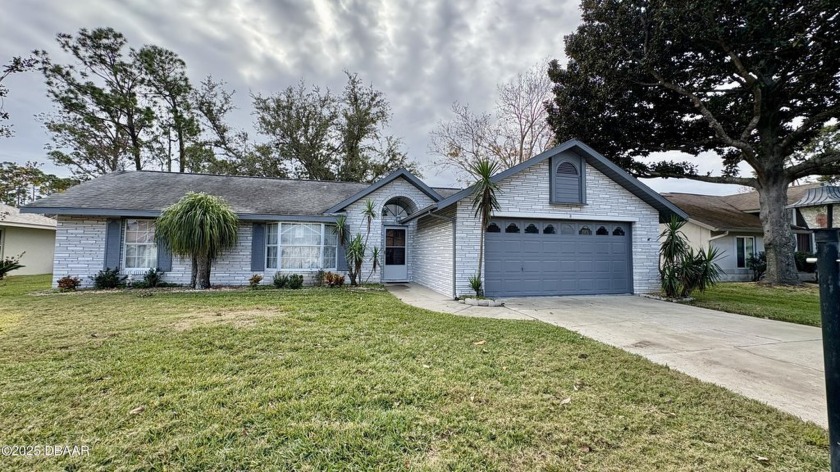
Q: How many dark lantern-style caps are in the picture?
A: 1